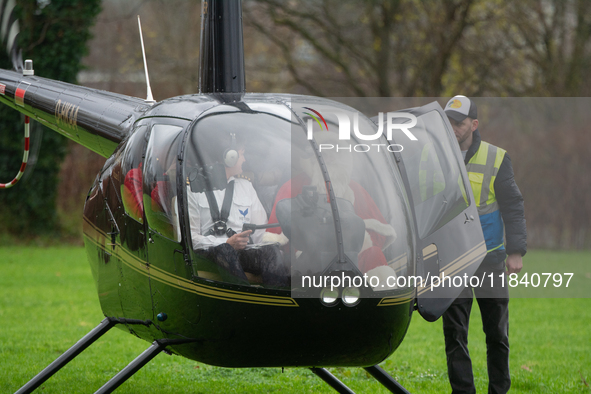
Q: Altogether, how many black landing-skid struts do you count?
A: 4